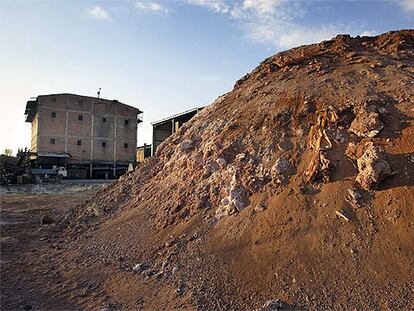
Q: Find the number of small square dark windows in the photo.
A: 8